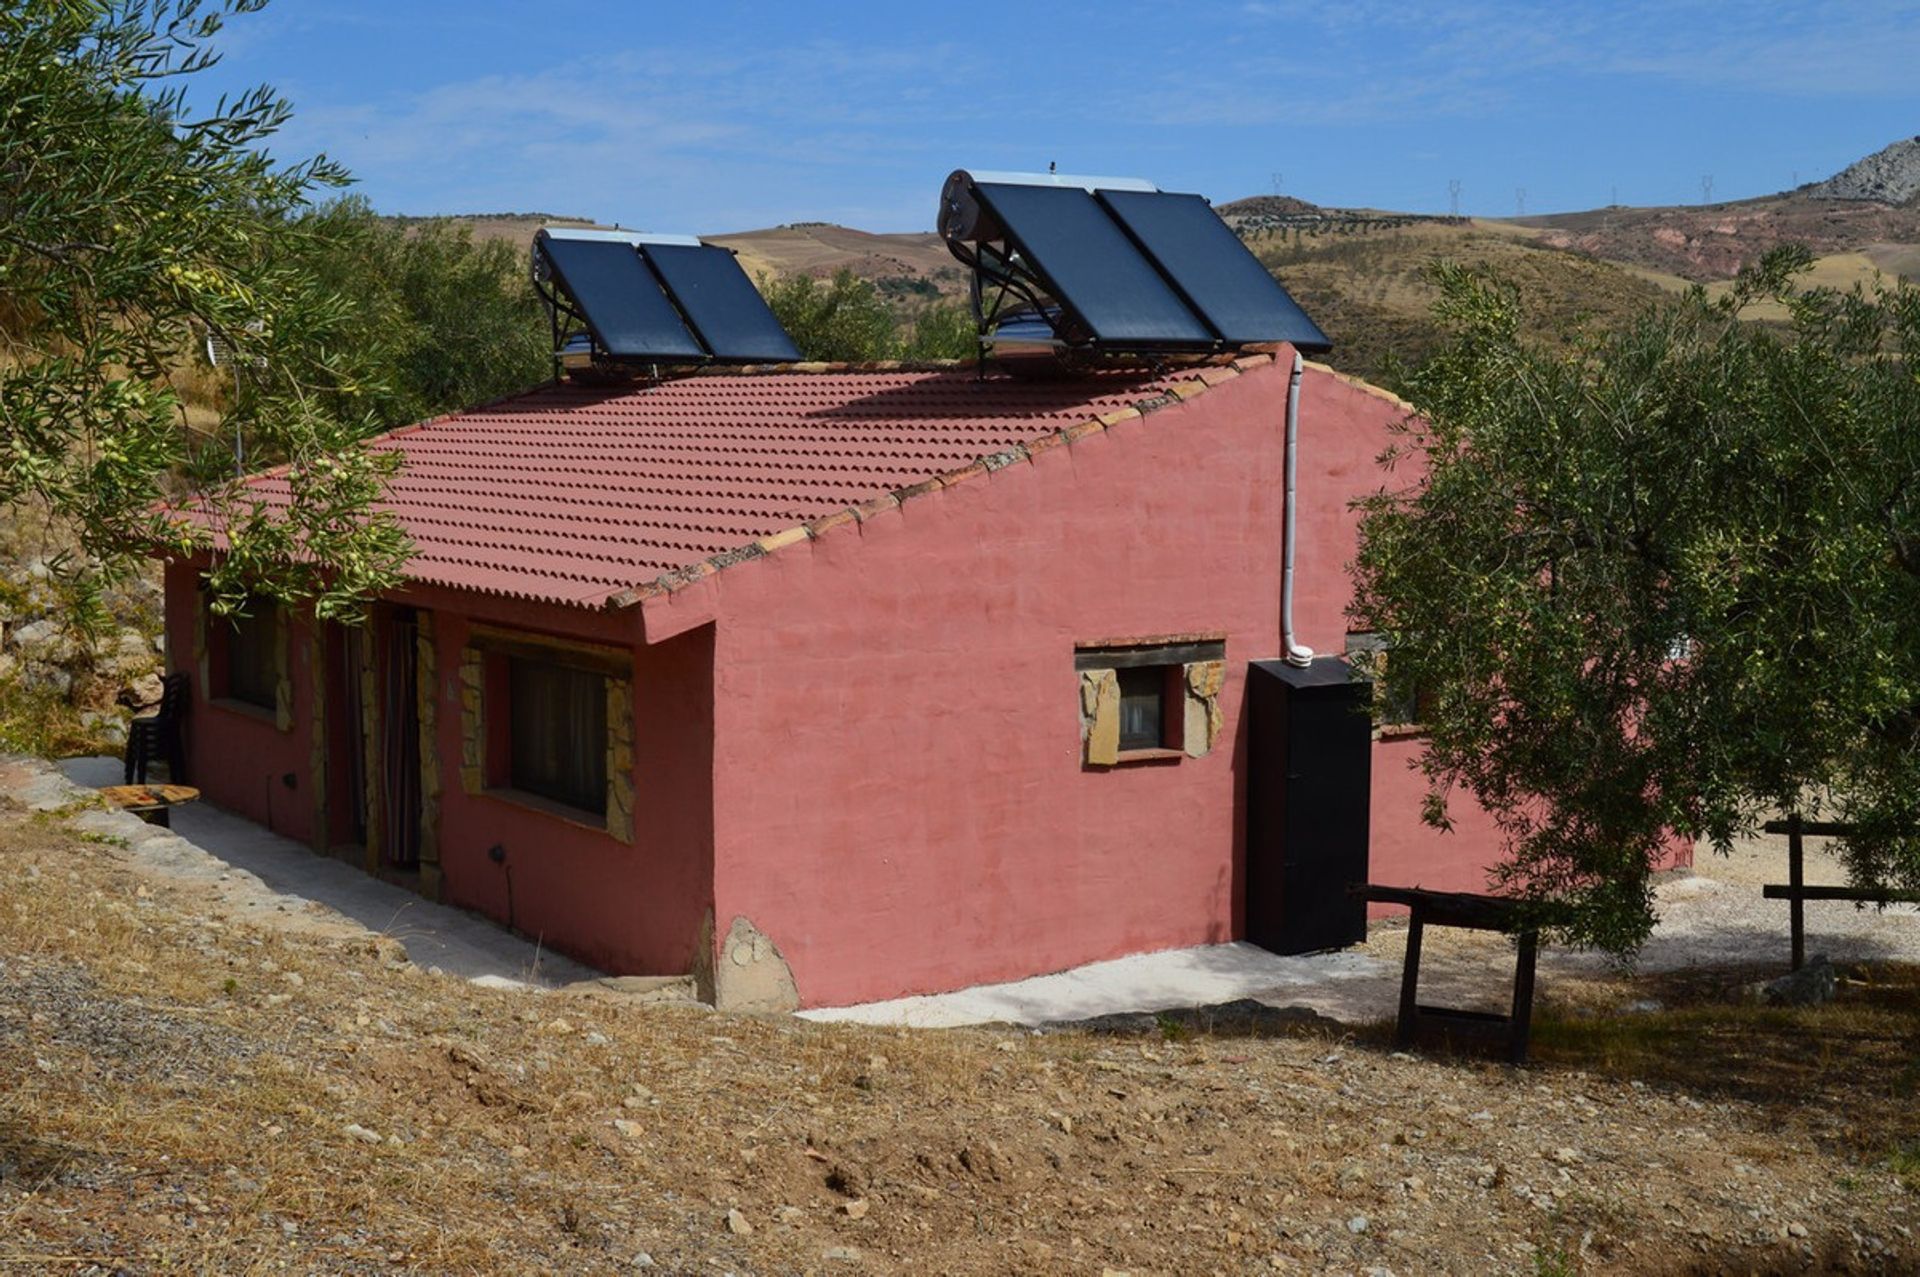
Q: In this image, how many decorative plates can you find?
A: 0